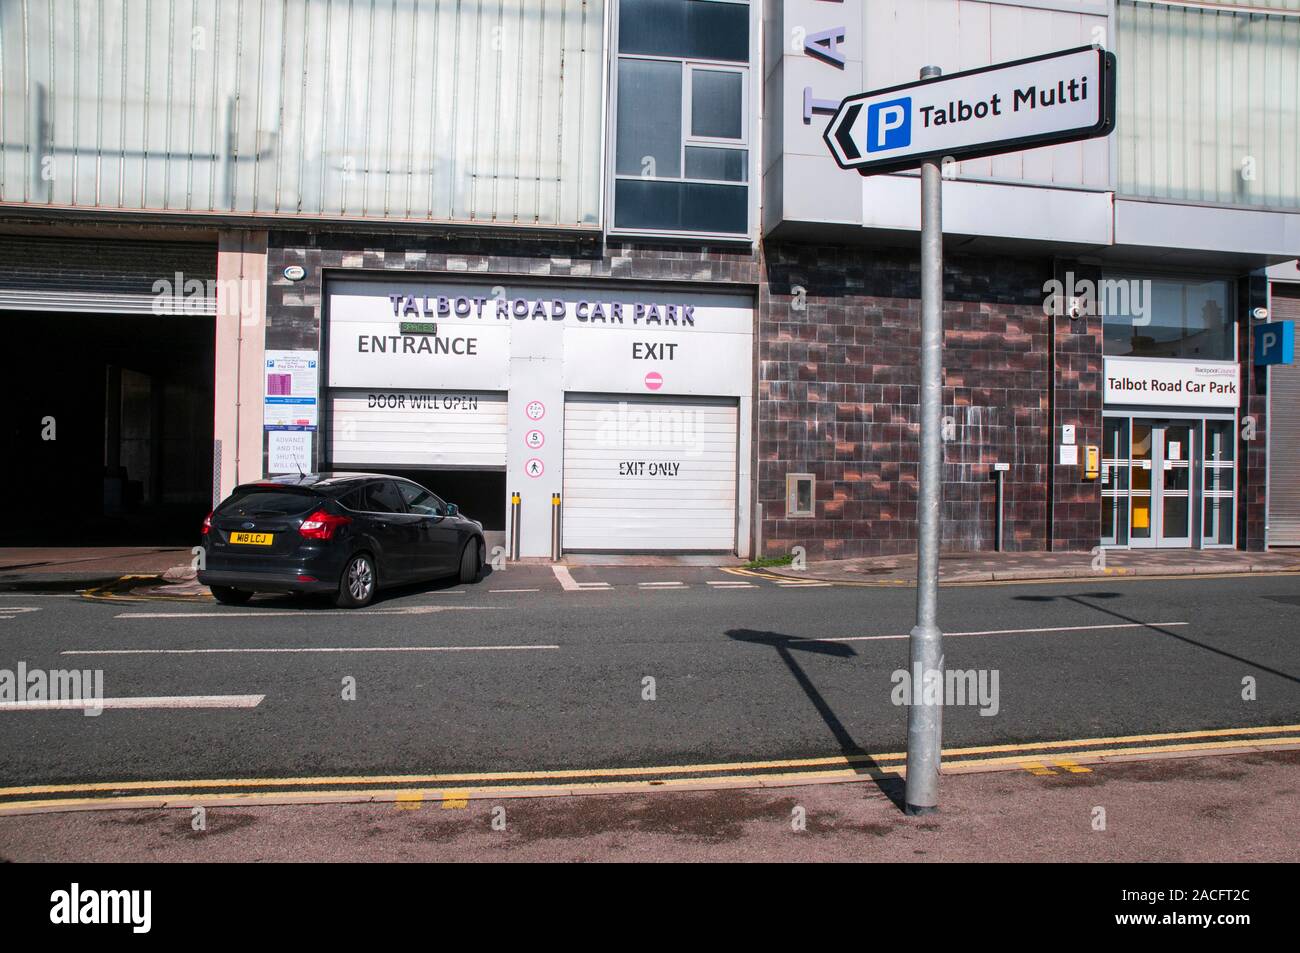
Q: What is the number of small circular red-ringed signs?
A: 3